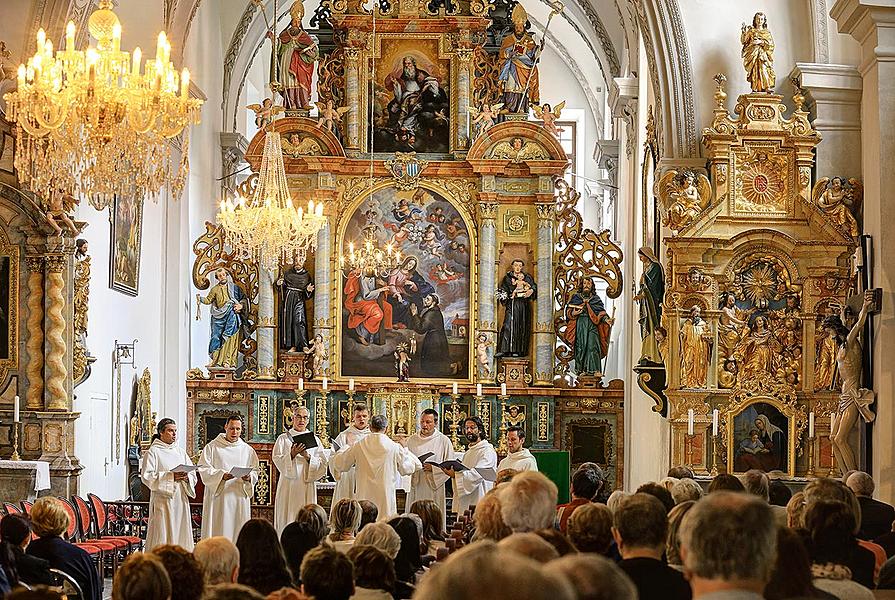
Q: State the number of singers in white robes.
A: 8